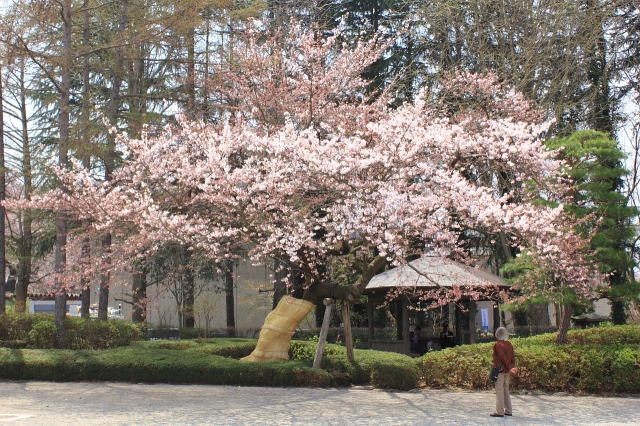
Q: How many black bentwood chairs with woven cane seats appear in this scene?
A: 0